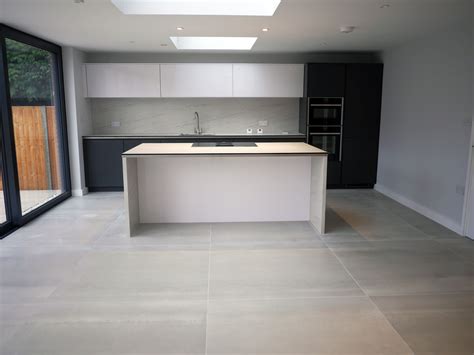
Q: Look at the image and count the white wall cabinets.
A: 3